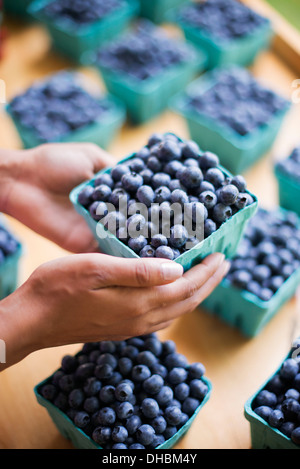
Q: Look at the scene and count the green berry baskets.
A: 13